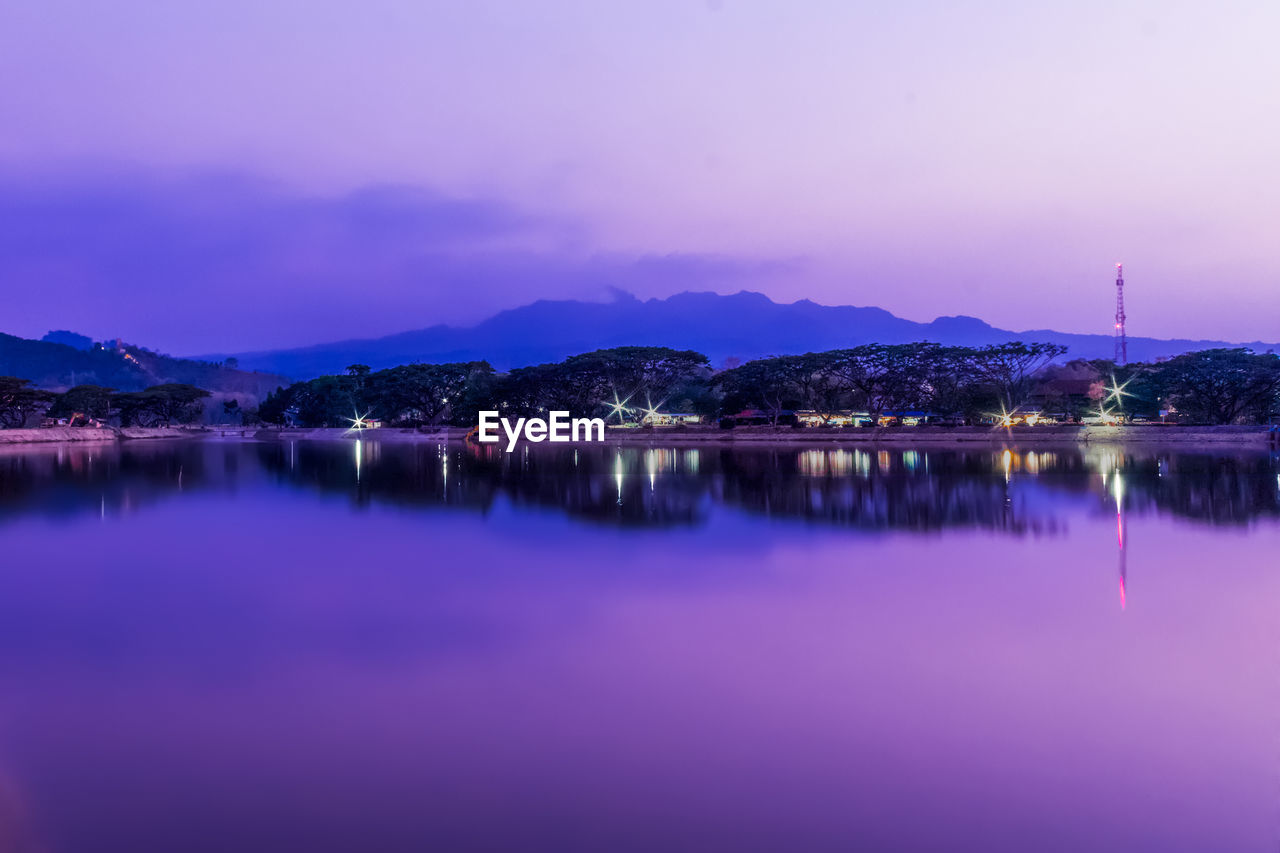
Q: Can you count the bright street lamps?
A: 6